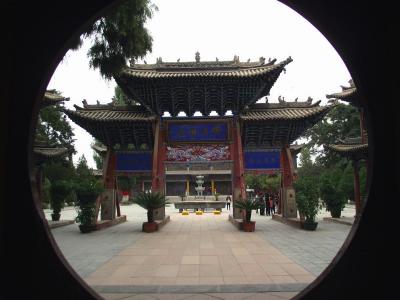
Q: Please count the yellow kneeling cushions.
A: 3